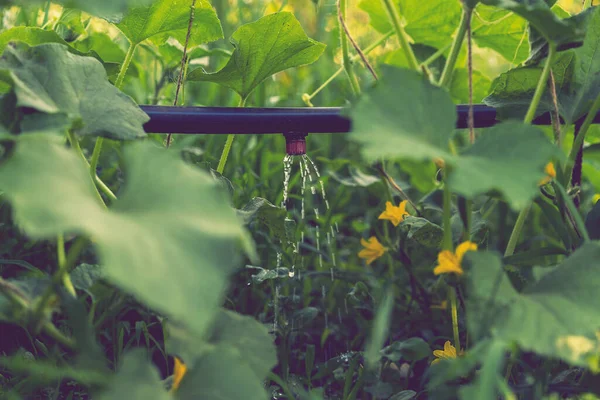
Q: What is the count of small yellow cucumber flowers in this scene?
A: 6